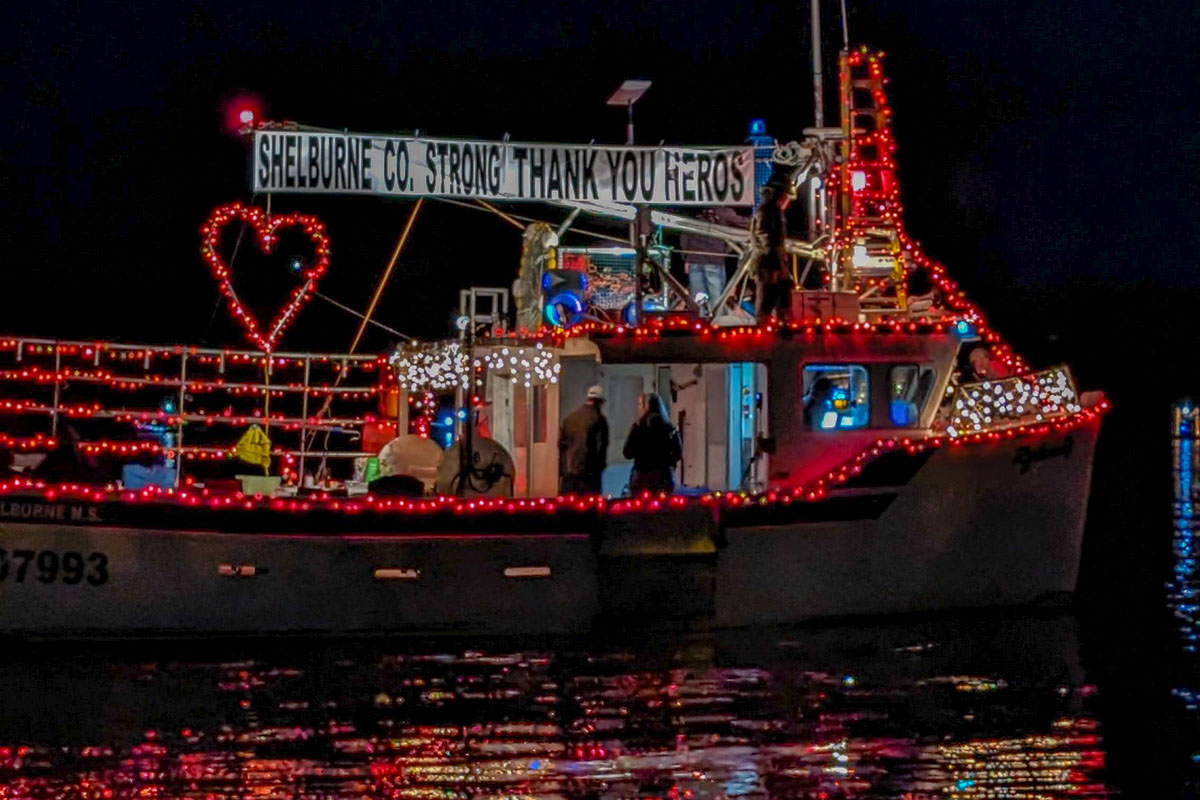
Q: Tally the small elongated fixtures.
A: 3